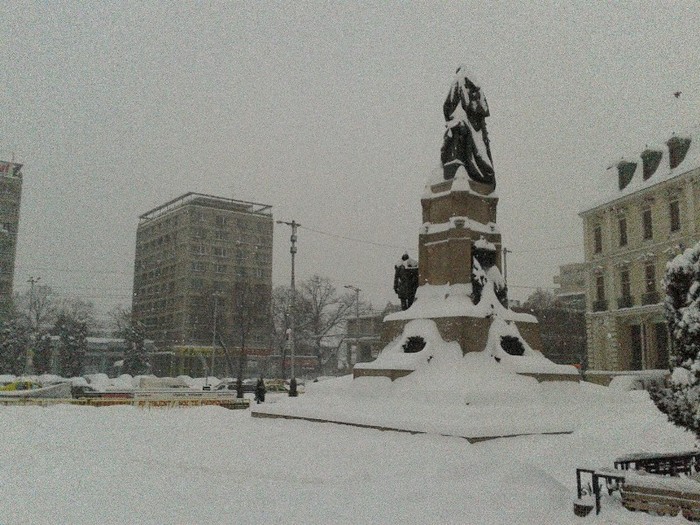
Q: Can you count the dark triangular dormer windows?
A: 3